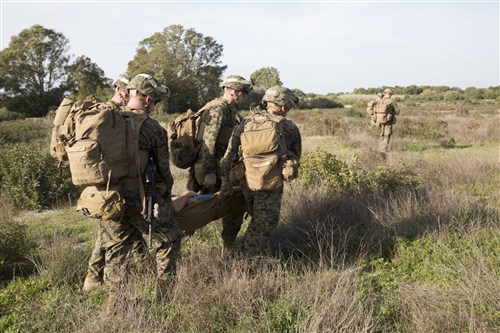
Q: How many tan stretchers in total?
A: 1